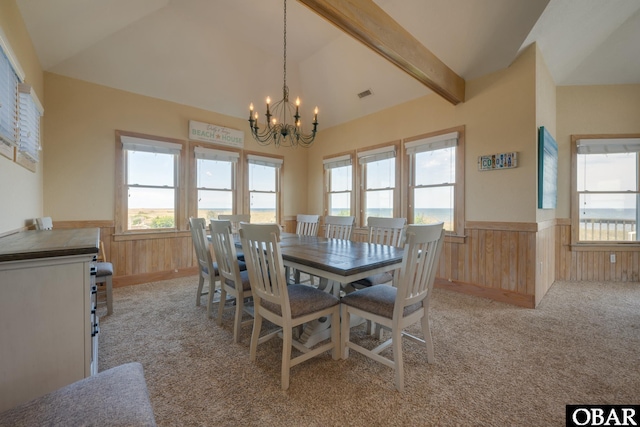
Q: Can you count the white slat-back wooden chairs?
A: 8